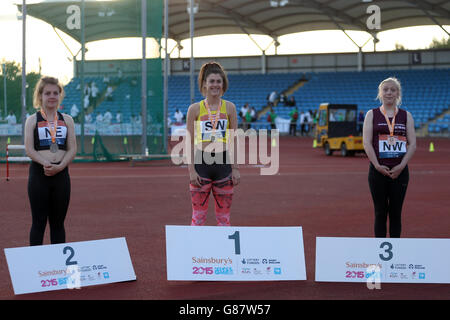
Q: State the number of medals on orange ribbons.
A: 3